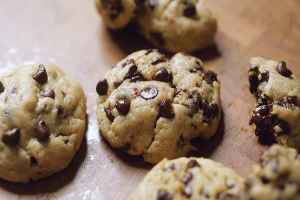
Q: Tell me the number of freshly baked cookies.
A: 7